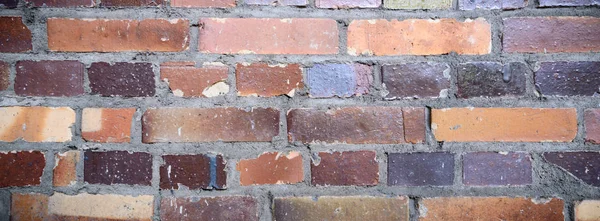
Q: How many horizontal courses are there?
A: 6